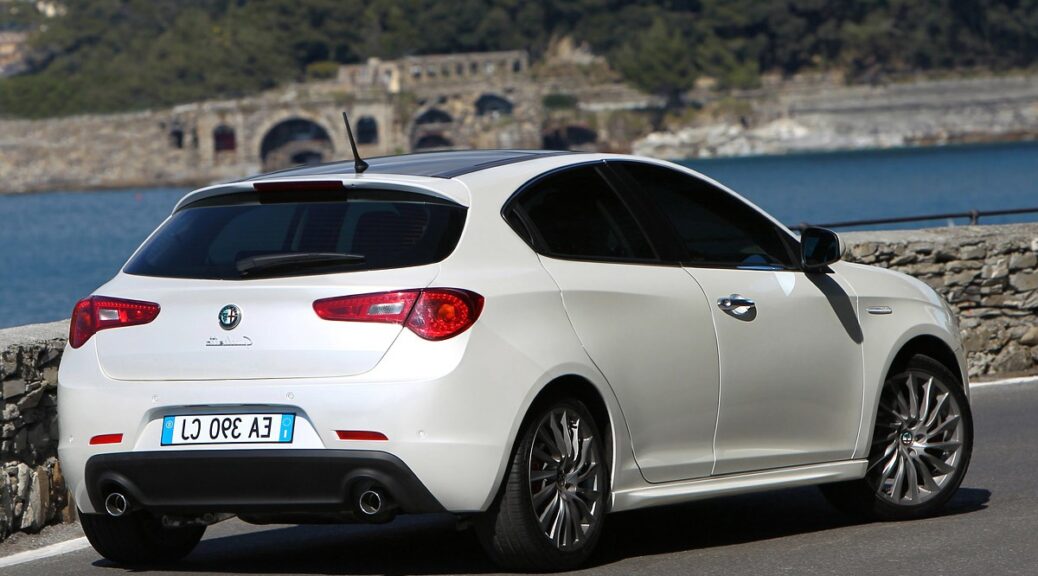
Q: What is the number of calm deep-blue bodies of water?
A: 1